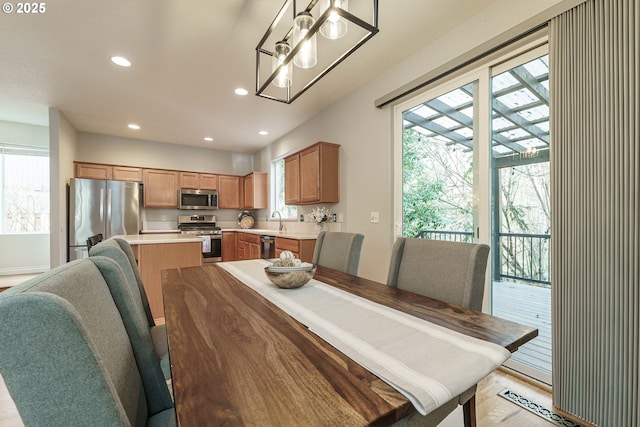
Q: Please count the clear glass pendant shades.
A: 3